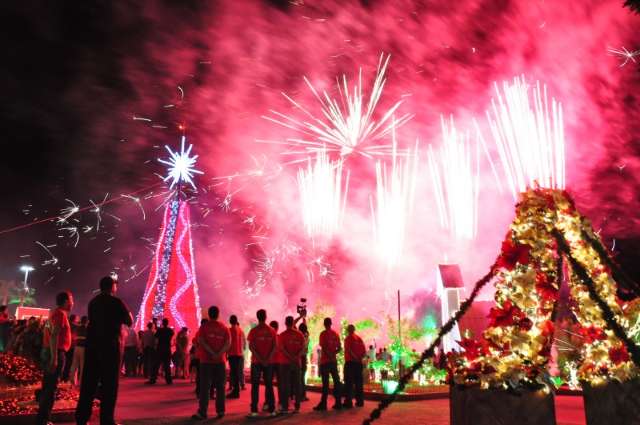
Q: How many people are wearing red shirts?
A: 9